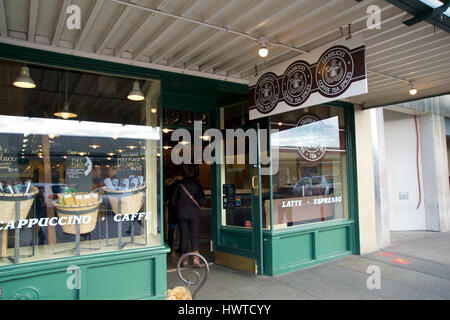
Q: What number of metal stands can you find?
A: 3